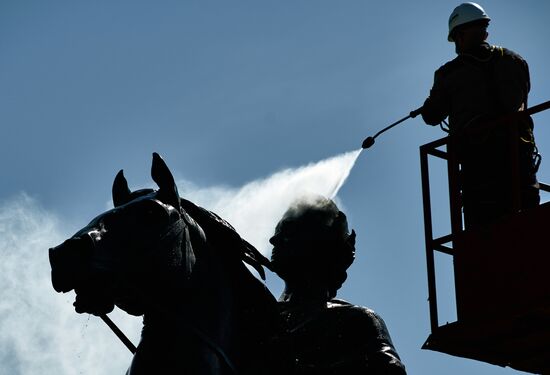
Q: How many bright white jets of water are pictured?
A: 1